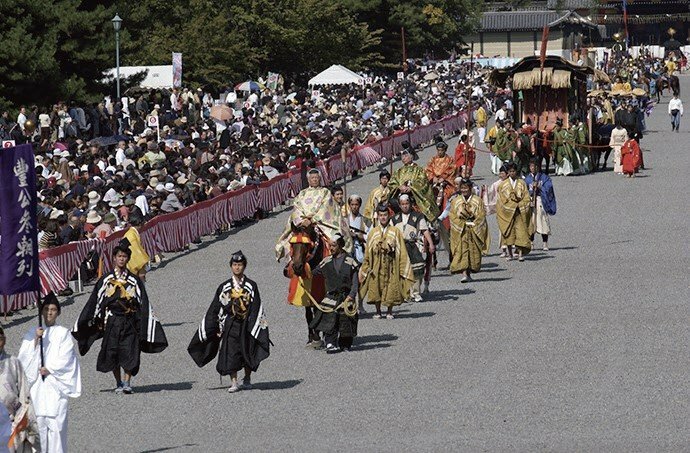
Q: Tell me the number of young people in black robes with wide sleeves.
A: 2